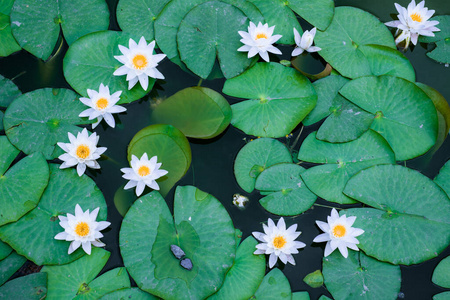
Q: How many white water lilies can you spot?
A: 10